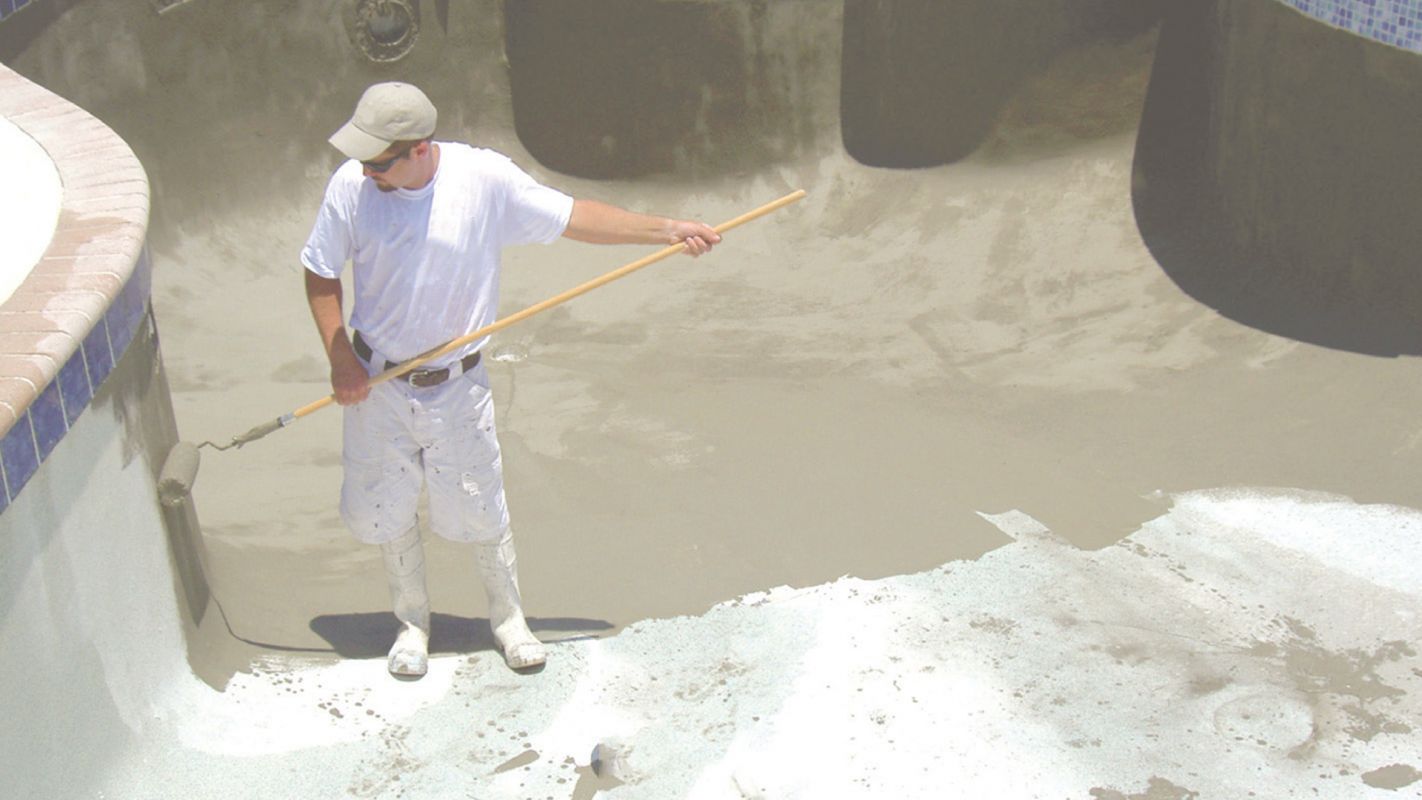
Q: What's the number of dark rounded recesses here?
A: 3